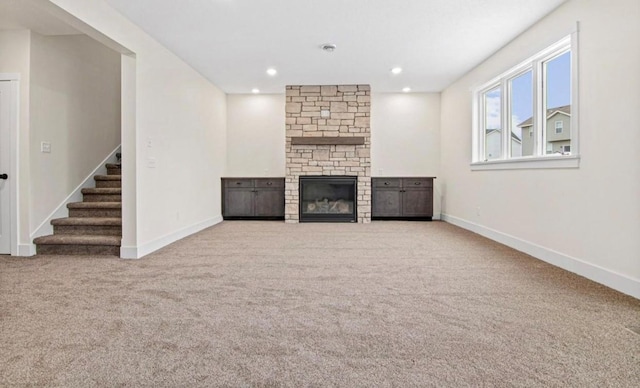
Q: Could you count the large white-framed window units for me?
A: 1